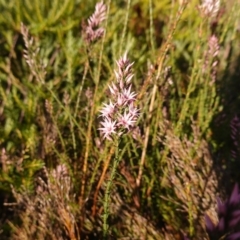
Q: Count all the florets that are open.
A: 5